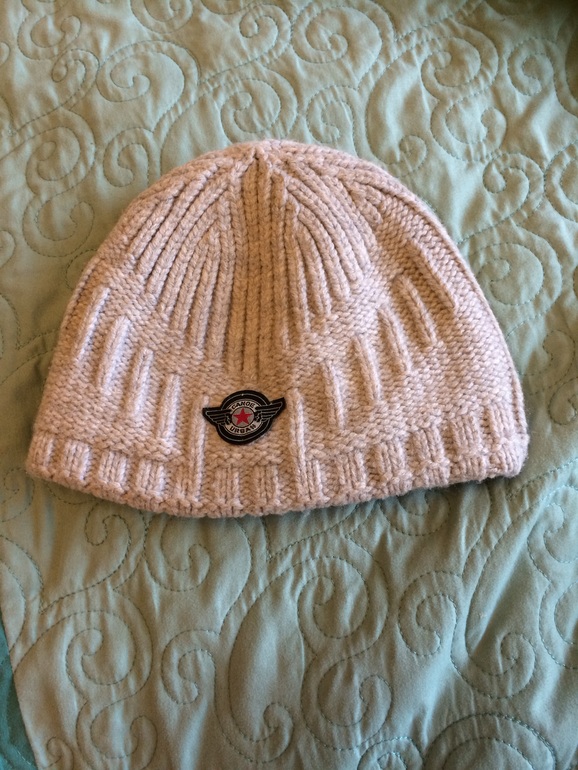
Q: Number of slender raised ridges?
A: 11